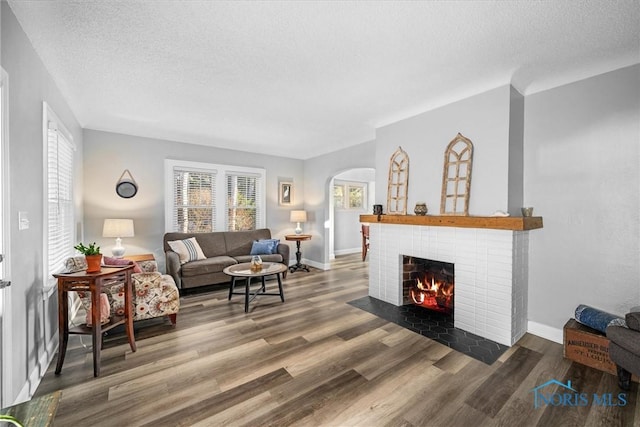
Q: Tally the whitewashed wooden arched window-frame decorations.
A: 2